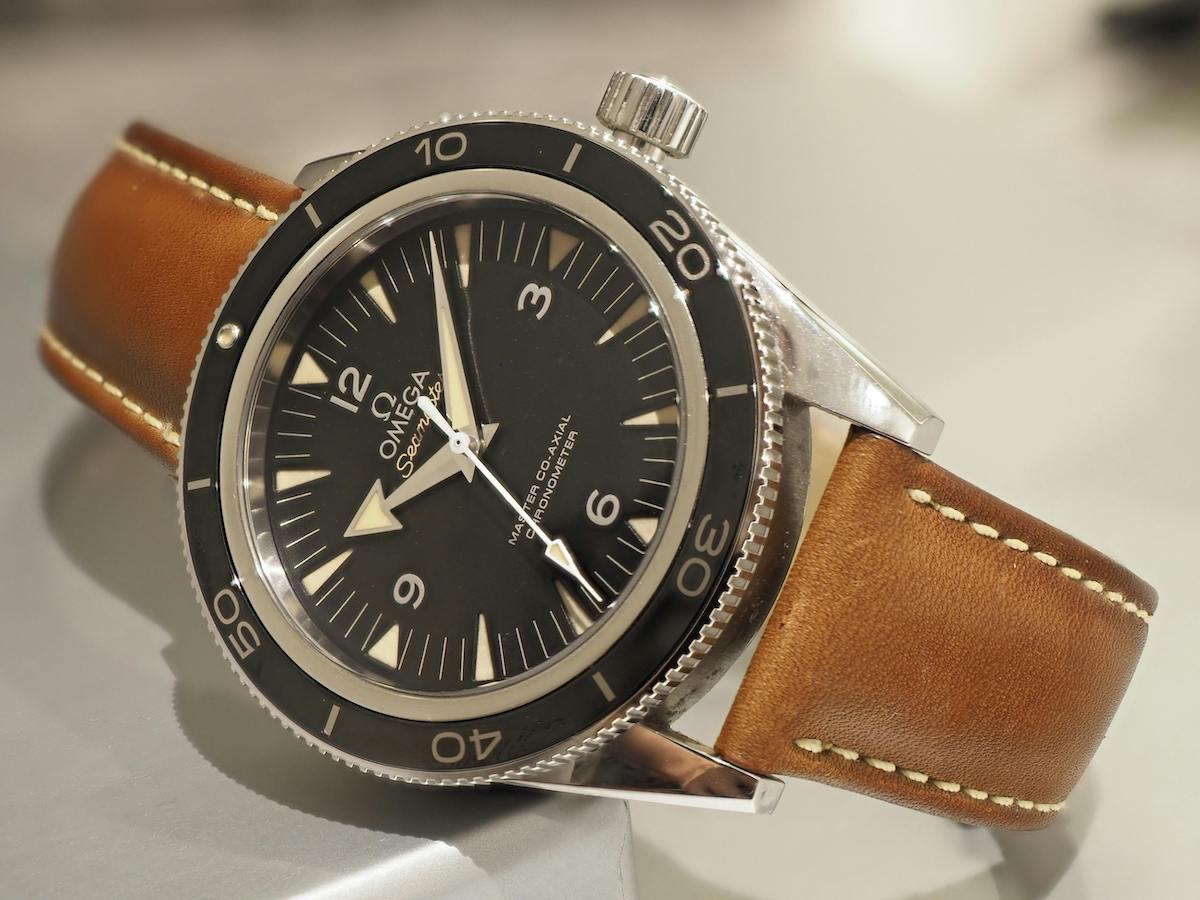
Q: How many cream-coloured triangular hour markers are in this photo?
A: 12